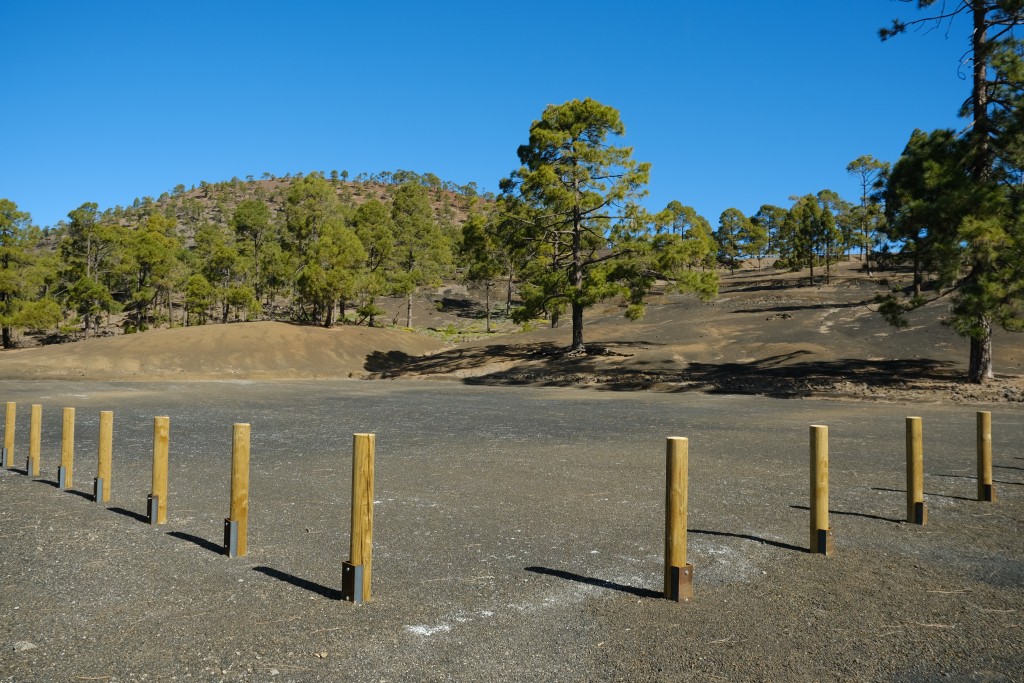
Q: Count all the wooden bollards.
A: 11